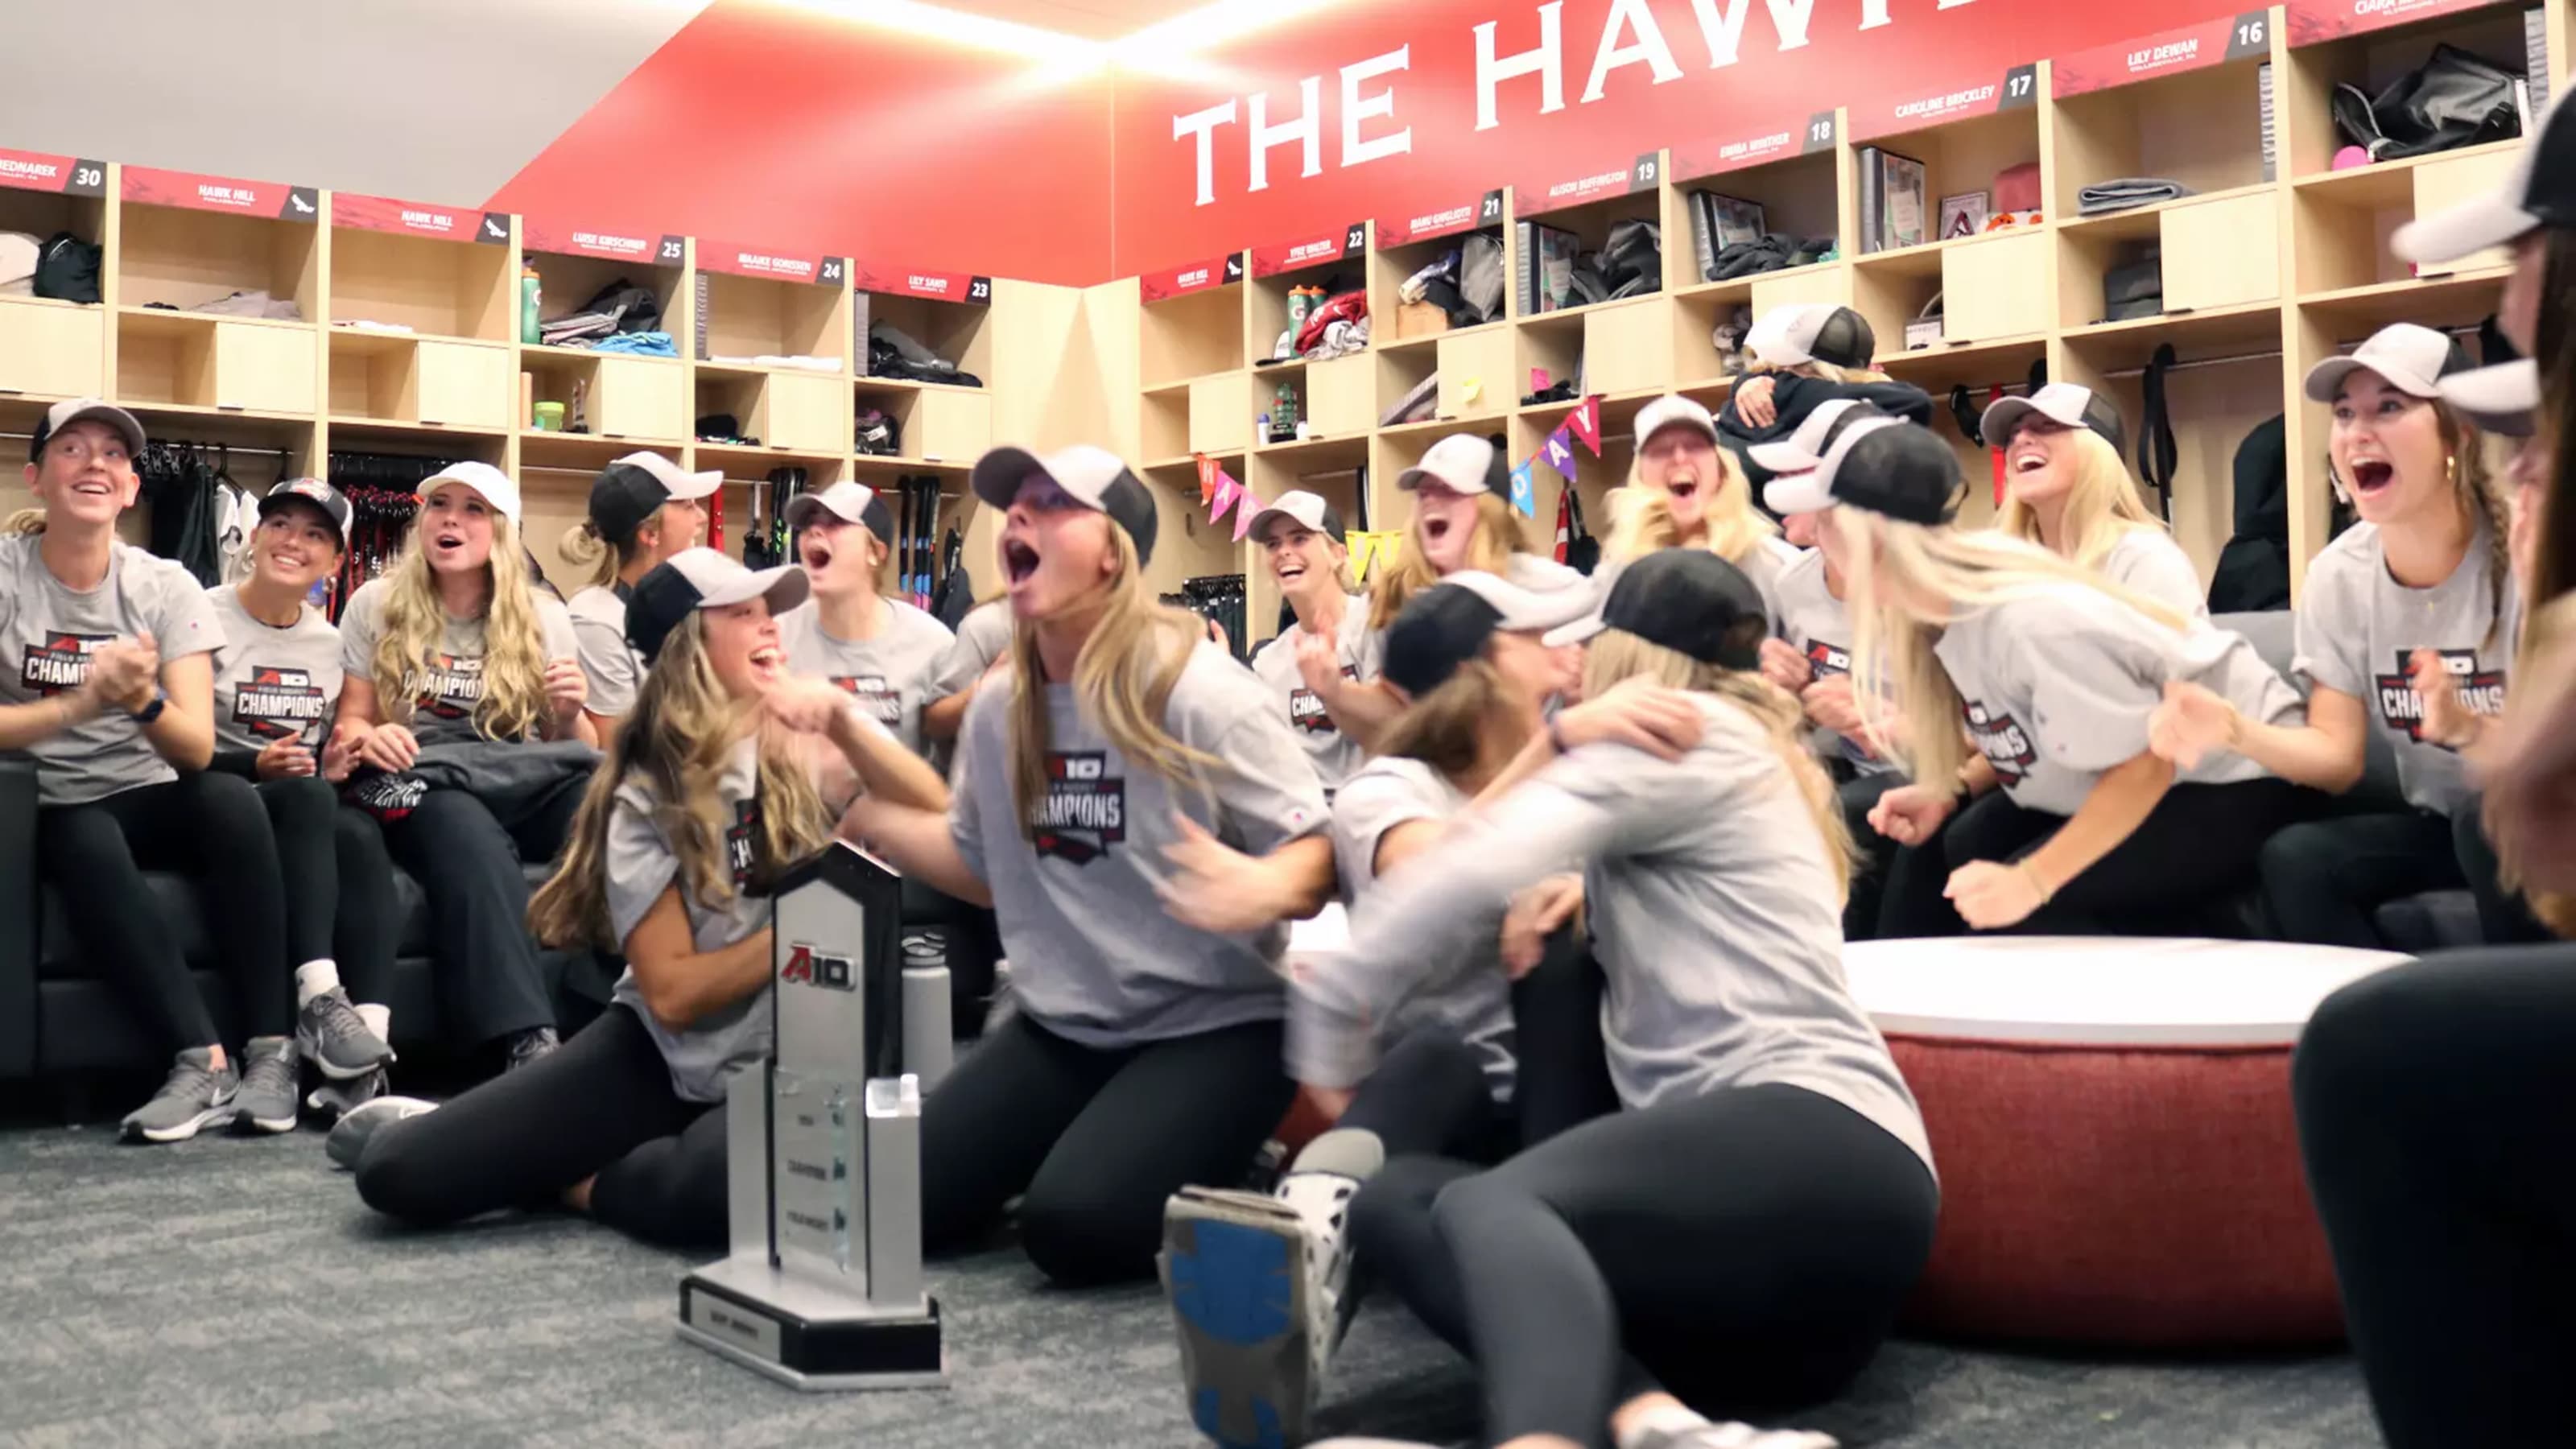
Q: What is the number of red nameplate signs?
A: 14